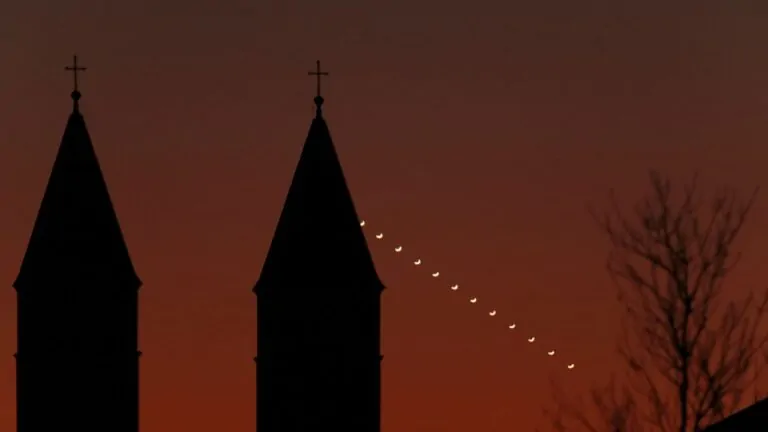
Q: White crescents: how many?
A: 12